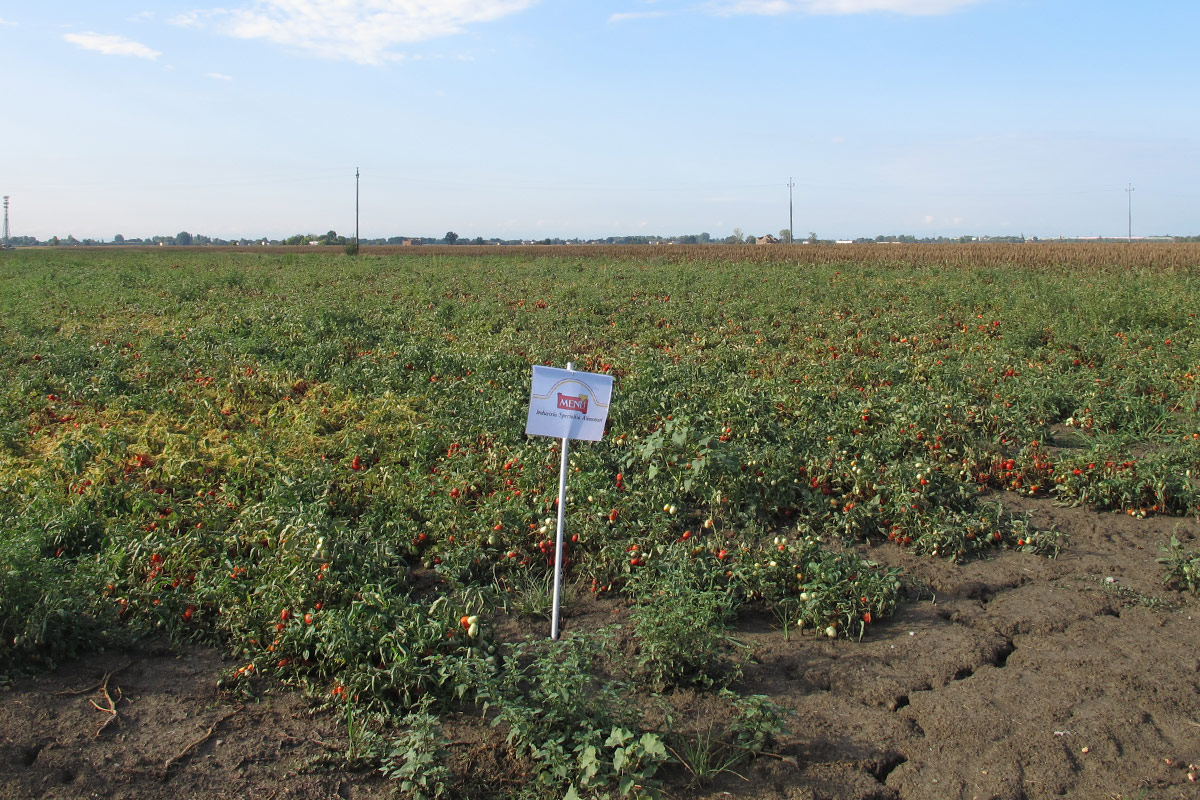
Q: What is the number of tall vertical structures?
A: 4